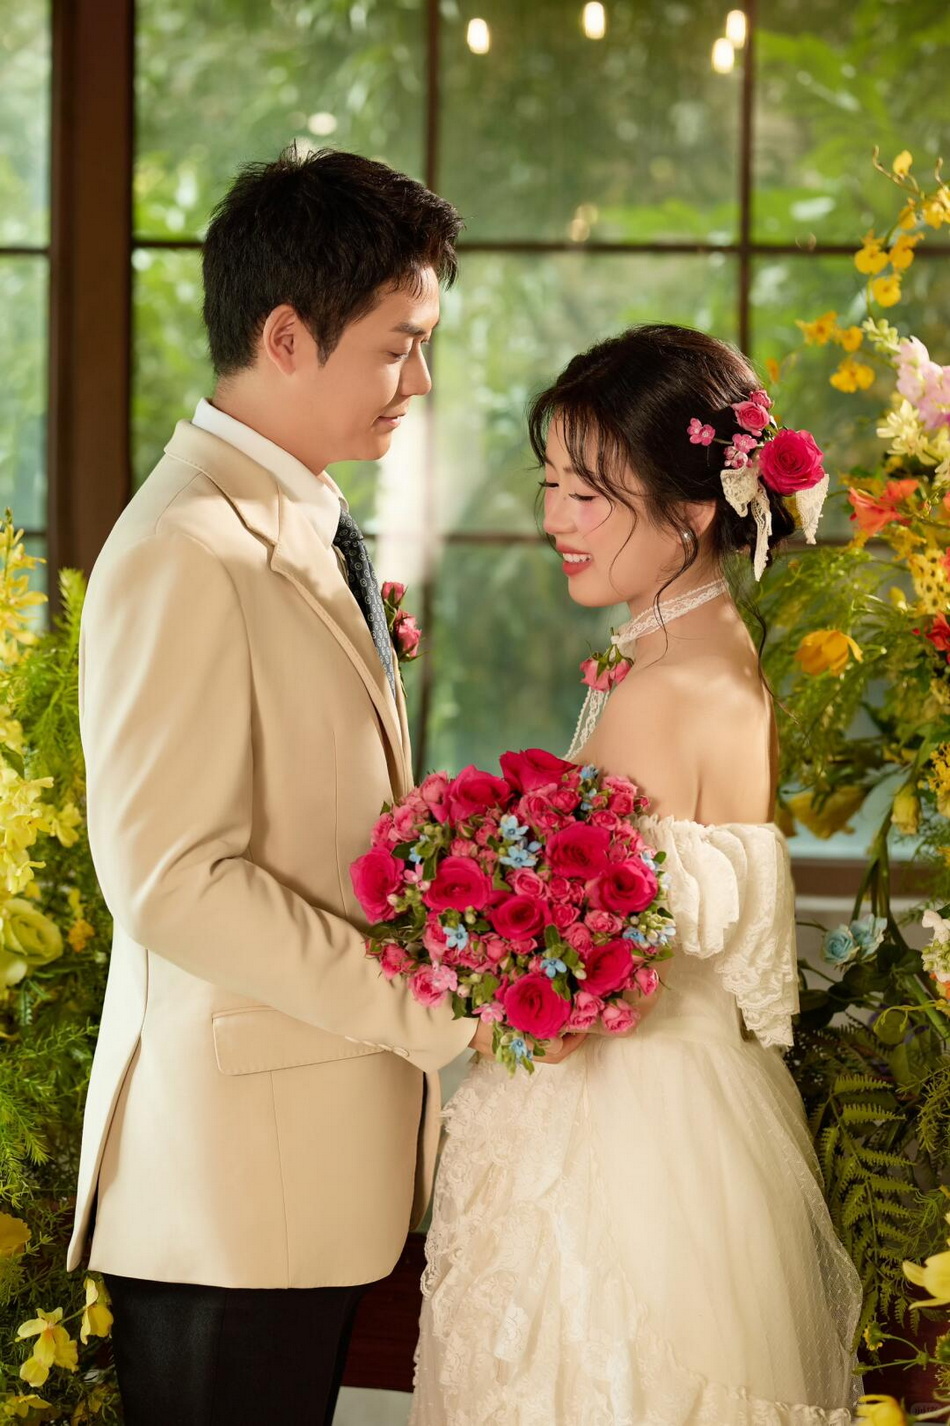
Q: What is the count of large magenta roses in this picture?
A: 10